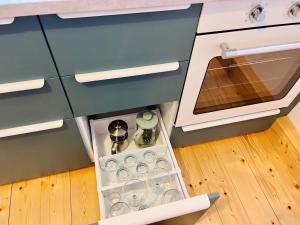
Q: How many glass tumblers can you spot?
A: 6